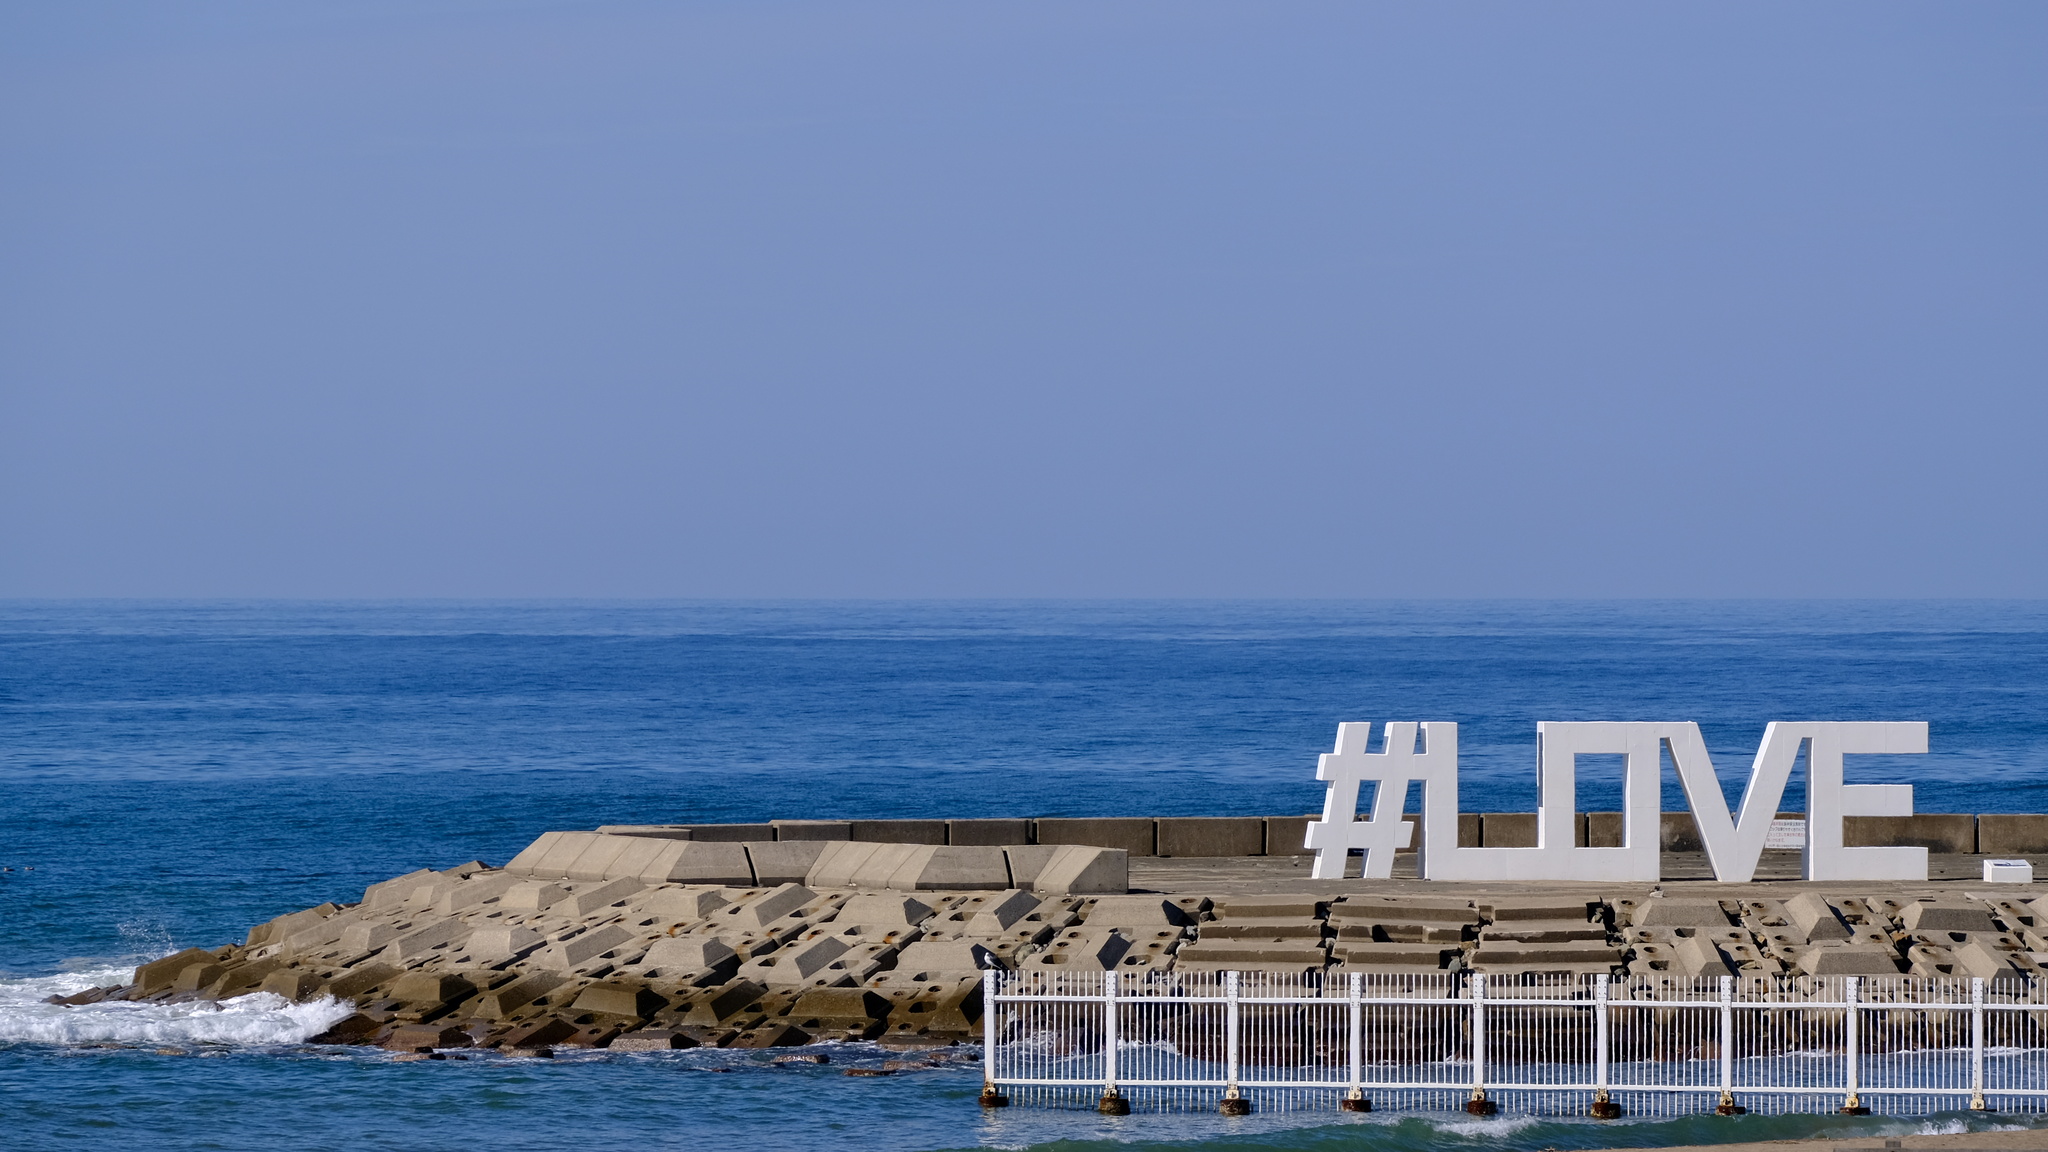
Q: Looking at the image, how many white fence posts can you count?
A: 9